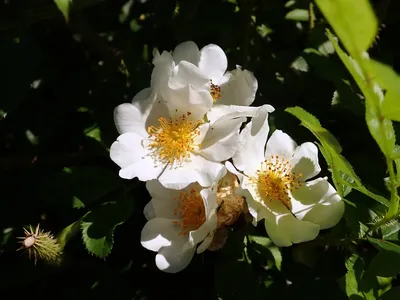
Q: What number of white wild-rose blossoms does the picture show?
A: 4